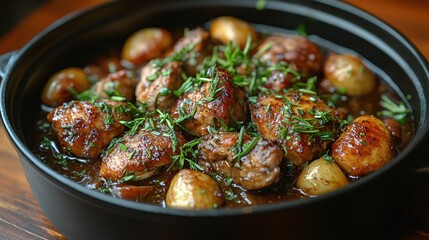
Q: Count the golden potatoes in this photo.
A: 7